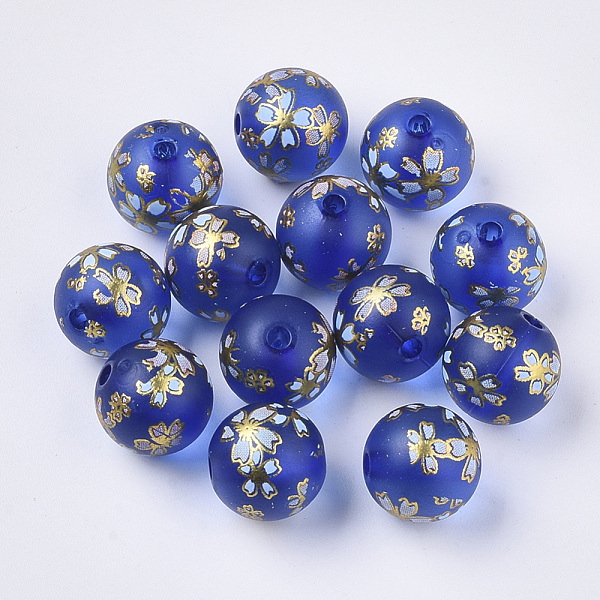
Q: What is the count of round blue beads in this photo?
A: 13